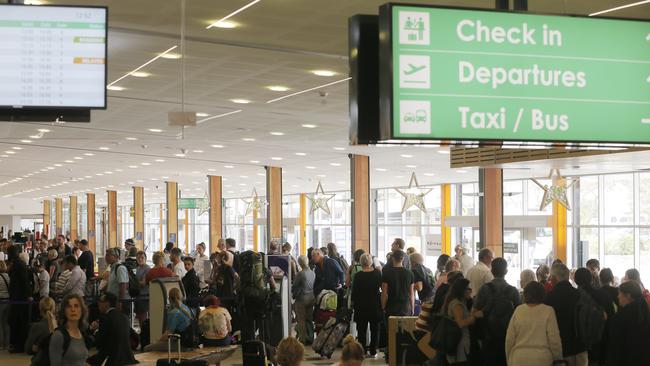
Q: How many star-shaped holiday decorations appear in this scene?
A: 5